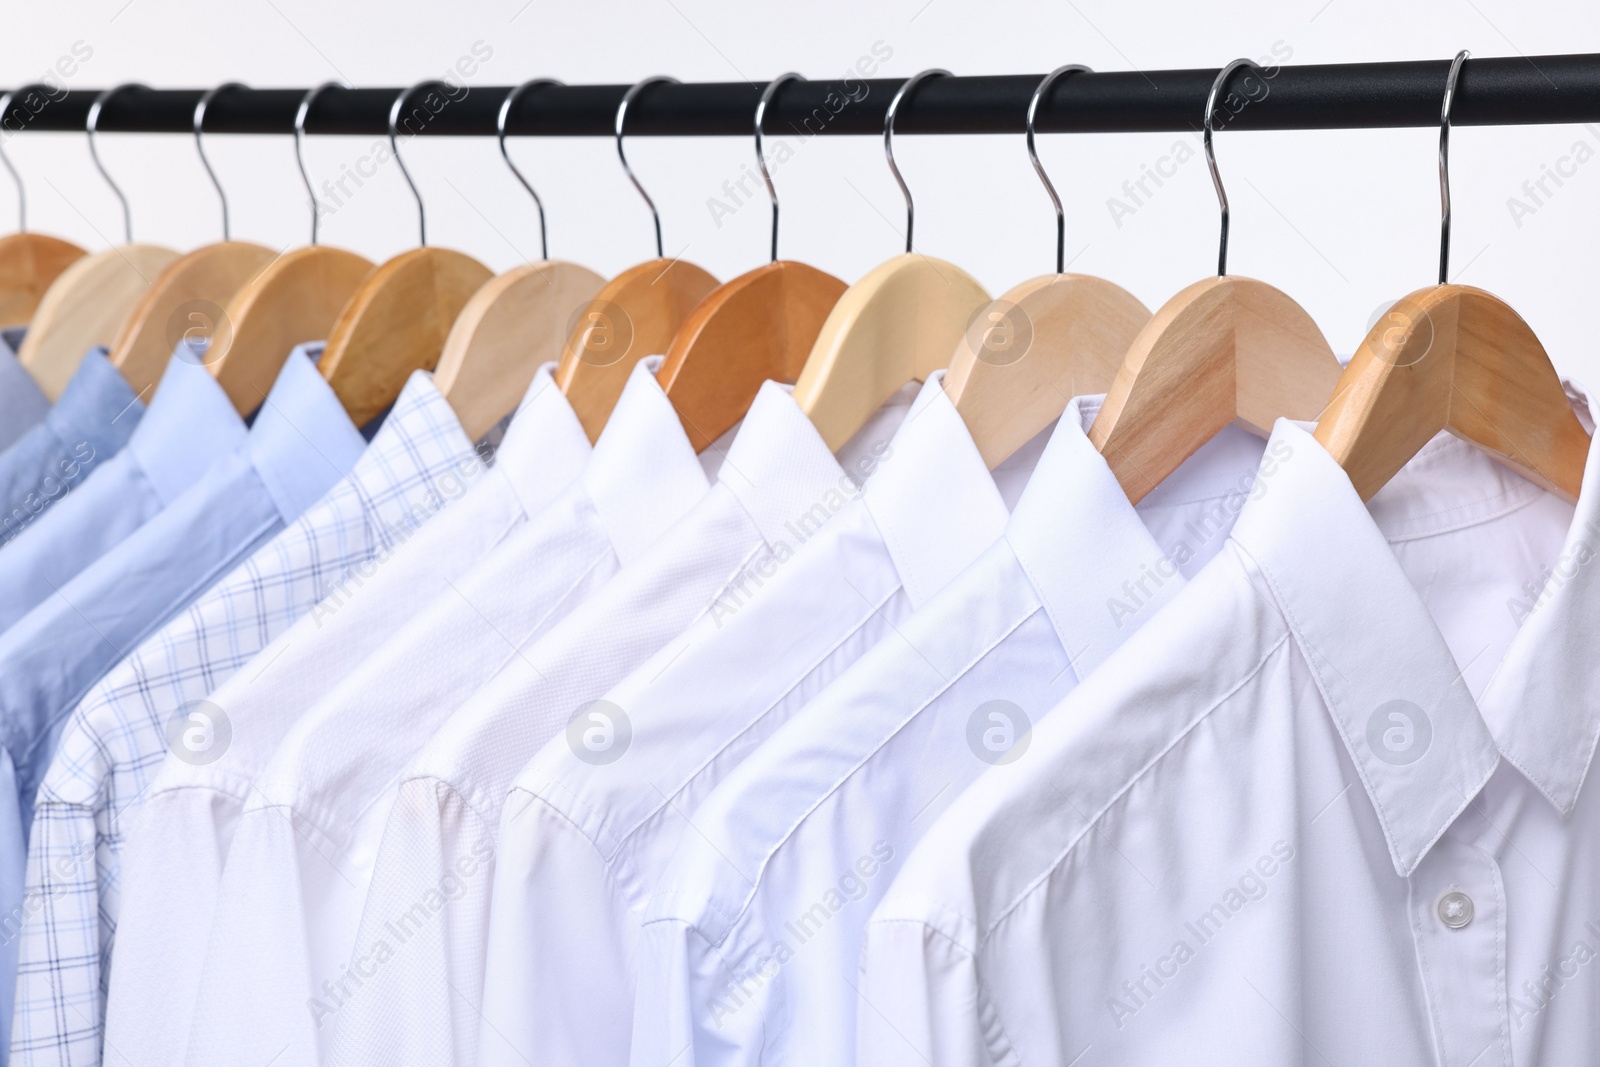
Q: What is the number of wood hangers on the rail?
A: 12